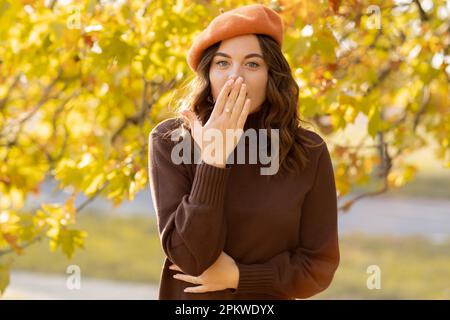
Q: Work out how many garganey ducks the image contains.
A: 0